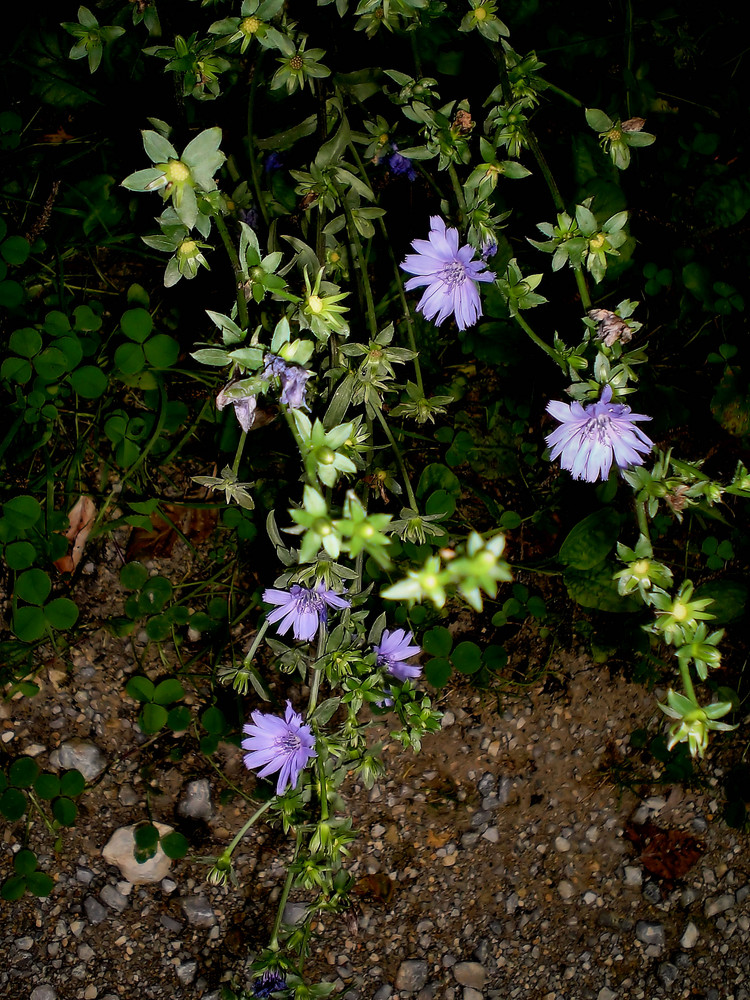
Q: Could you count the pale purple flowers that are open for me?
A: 5